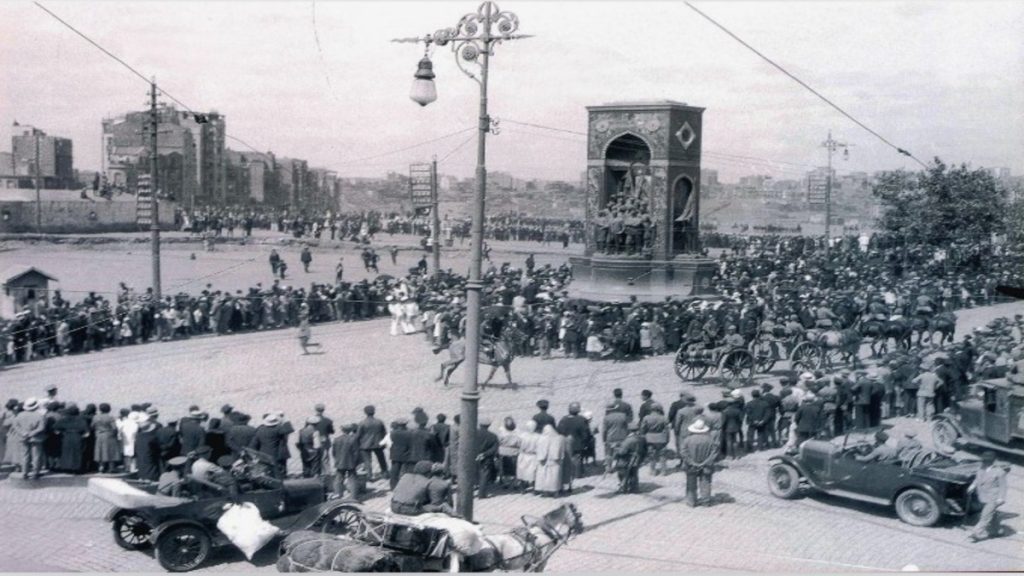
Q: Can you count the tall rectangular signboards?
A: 3